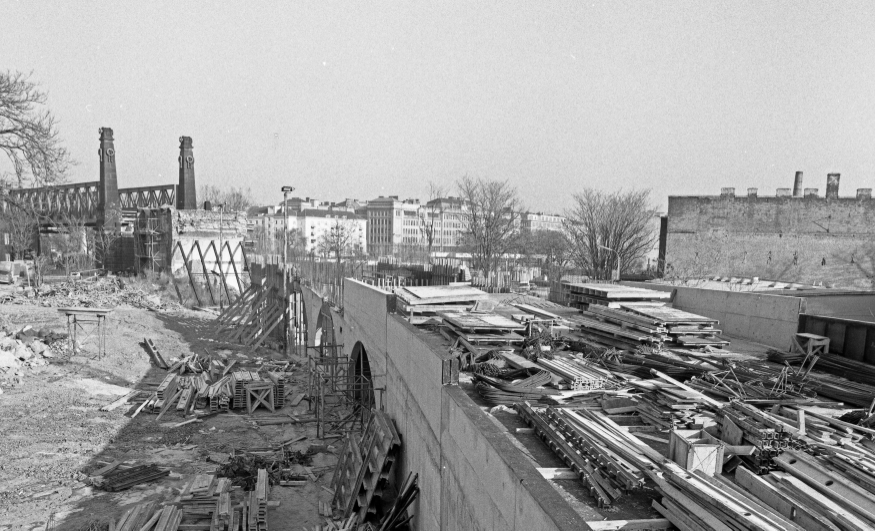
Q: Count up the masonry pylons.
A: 2